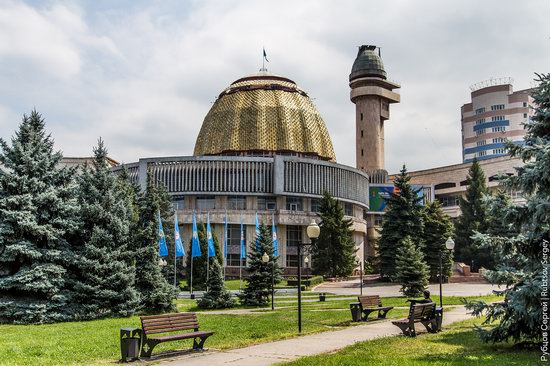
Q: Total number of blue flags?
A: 8